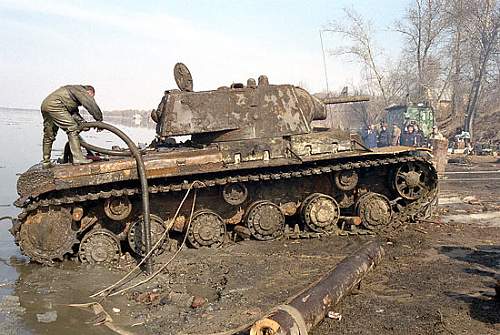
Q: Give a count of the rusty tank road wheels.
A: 6